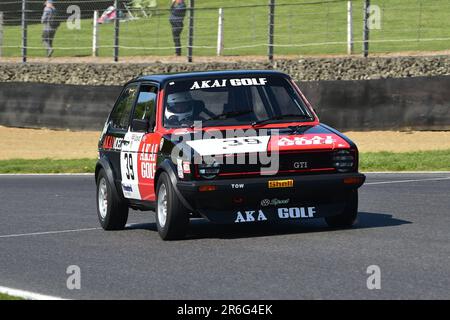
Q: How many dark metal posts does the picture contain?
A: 5